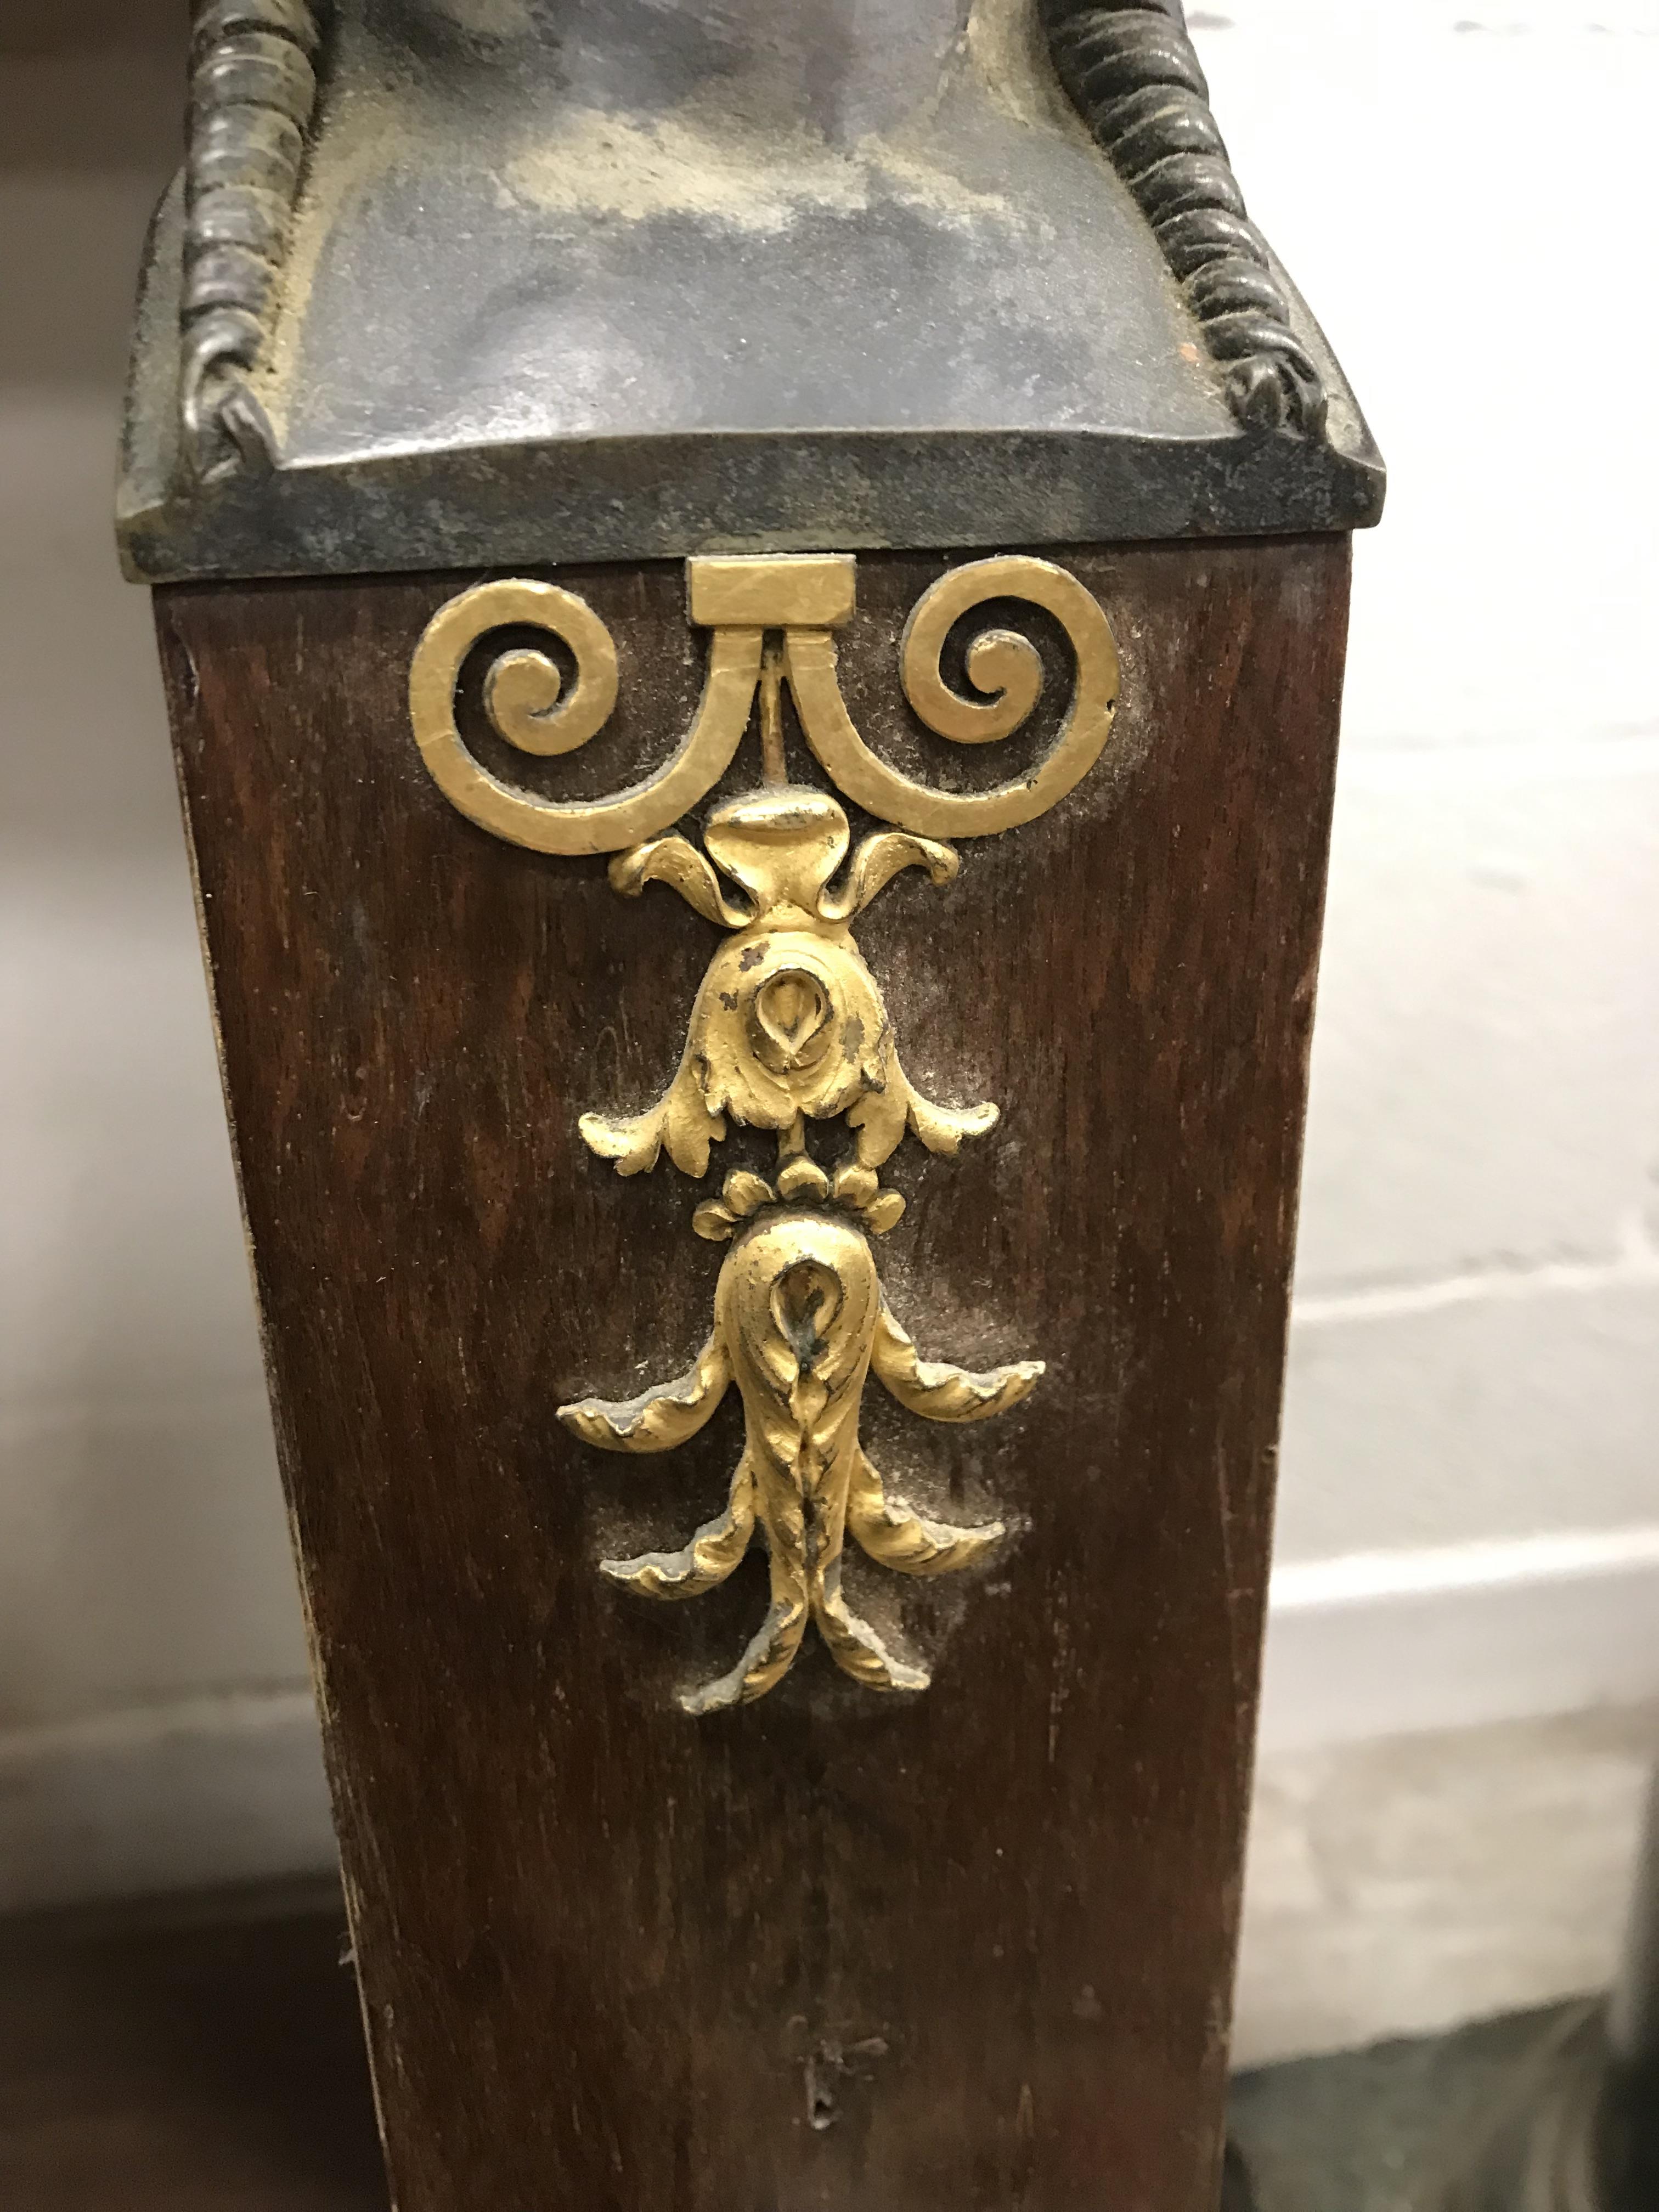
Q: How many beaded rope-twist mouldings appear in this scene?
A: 2